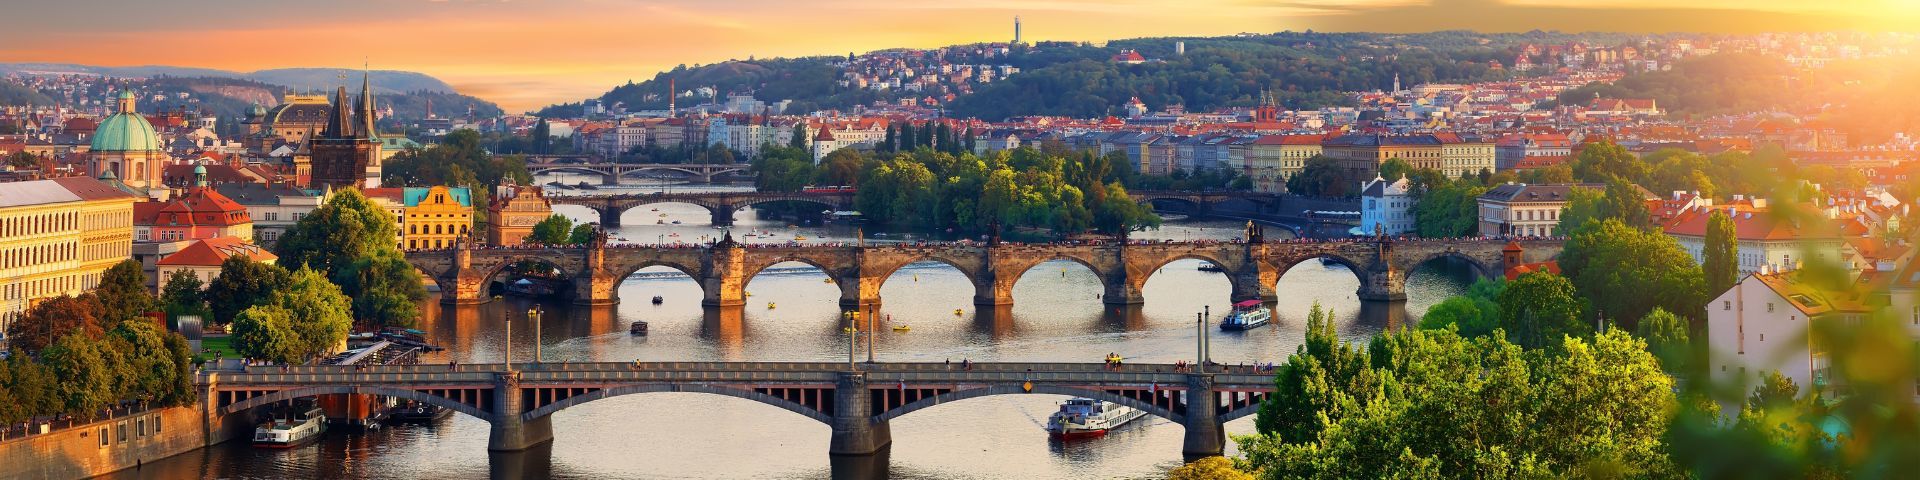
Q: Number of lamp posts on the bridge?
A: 6